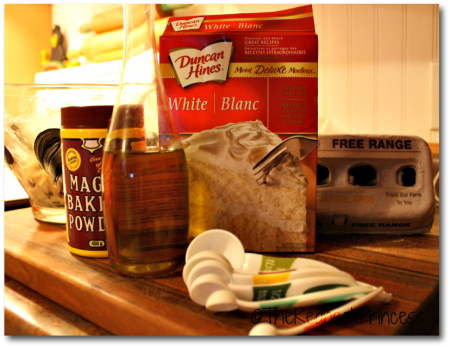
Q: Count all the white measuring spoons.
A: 6